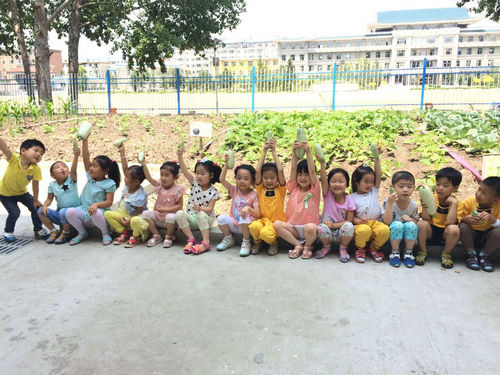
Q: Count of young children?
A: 14